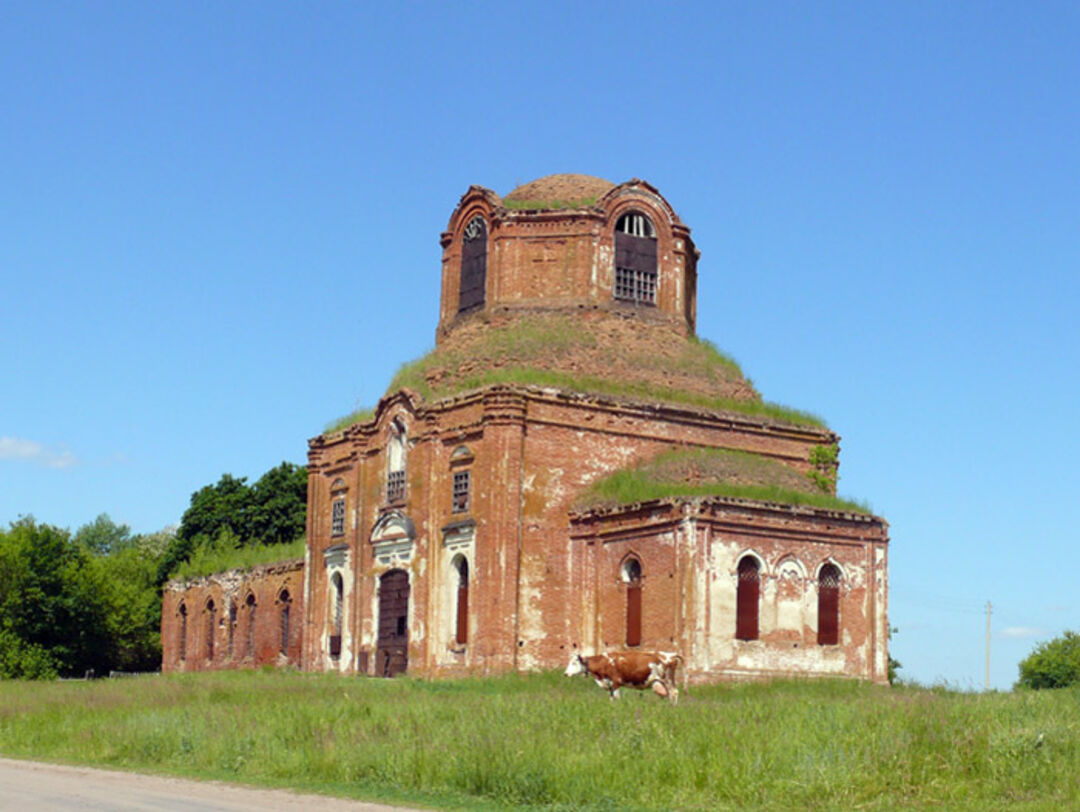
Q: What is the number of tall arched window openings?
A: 13